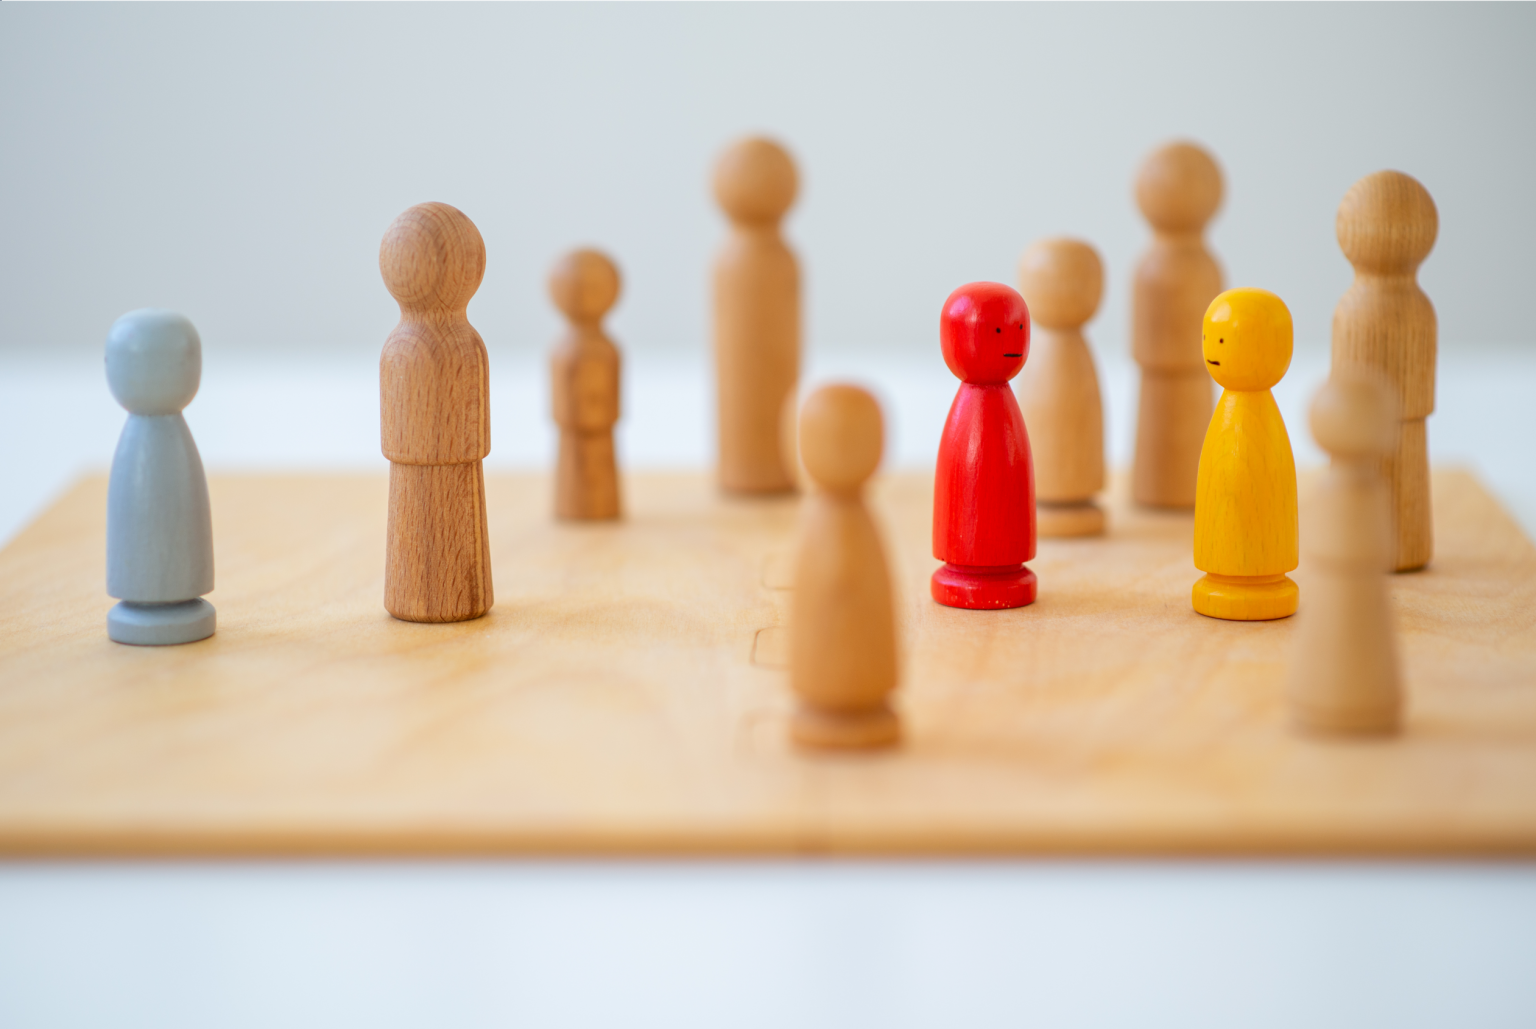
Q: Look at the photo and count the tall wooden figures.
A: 4